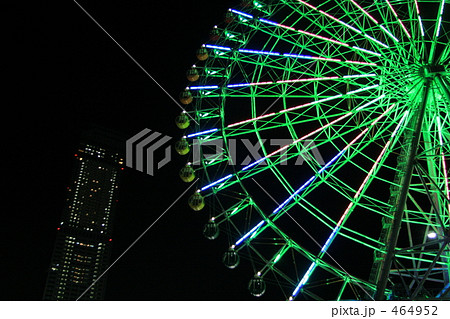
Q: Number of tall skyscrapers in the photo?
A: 1